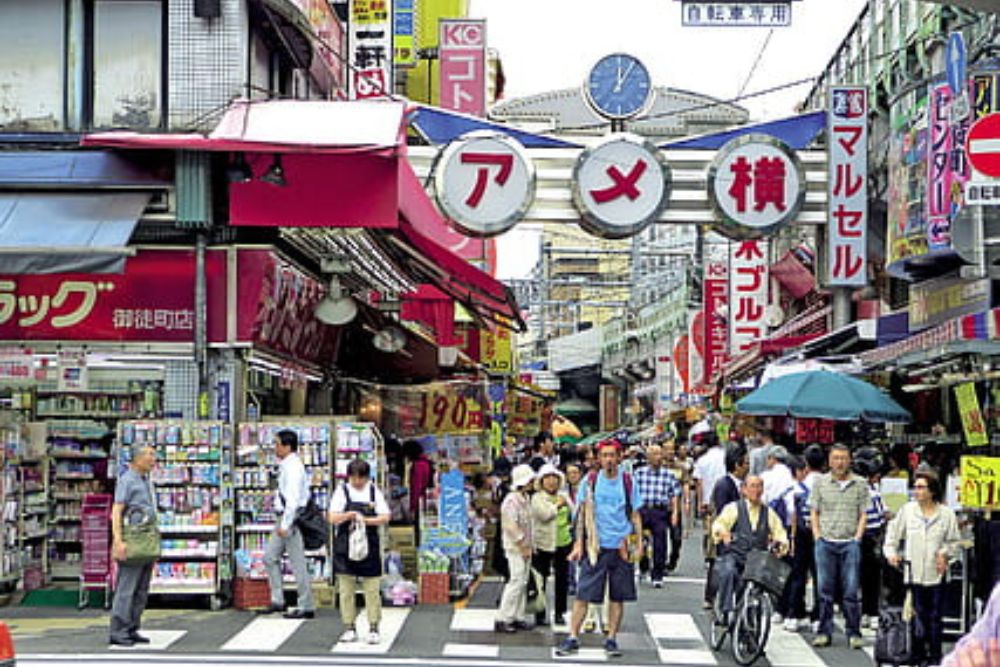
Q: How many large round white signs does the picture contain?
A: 3